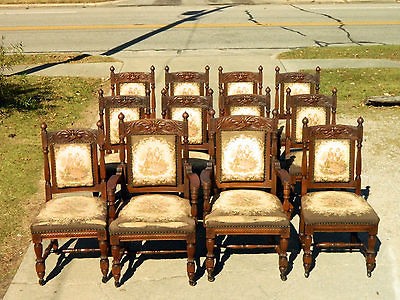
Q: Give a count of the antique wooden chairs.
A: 12